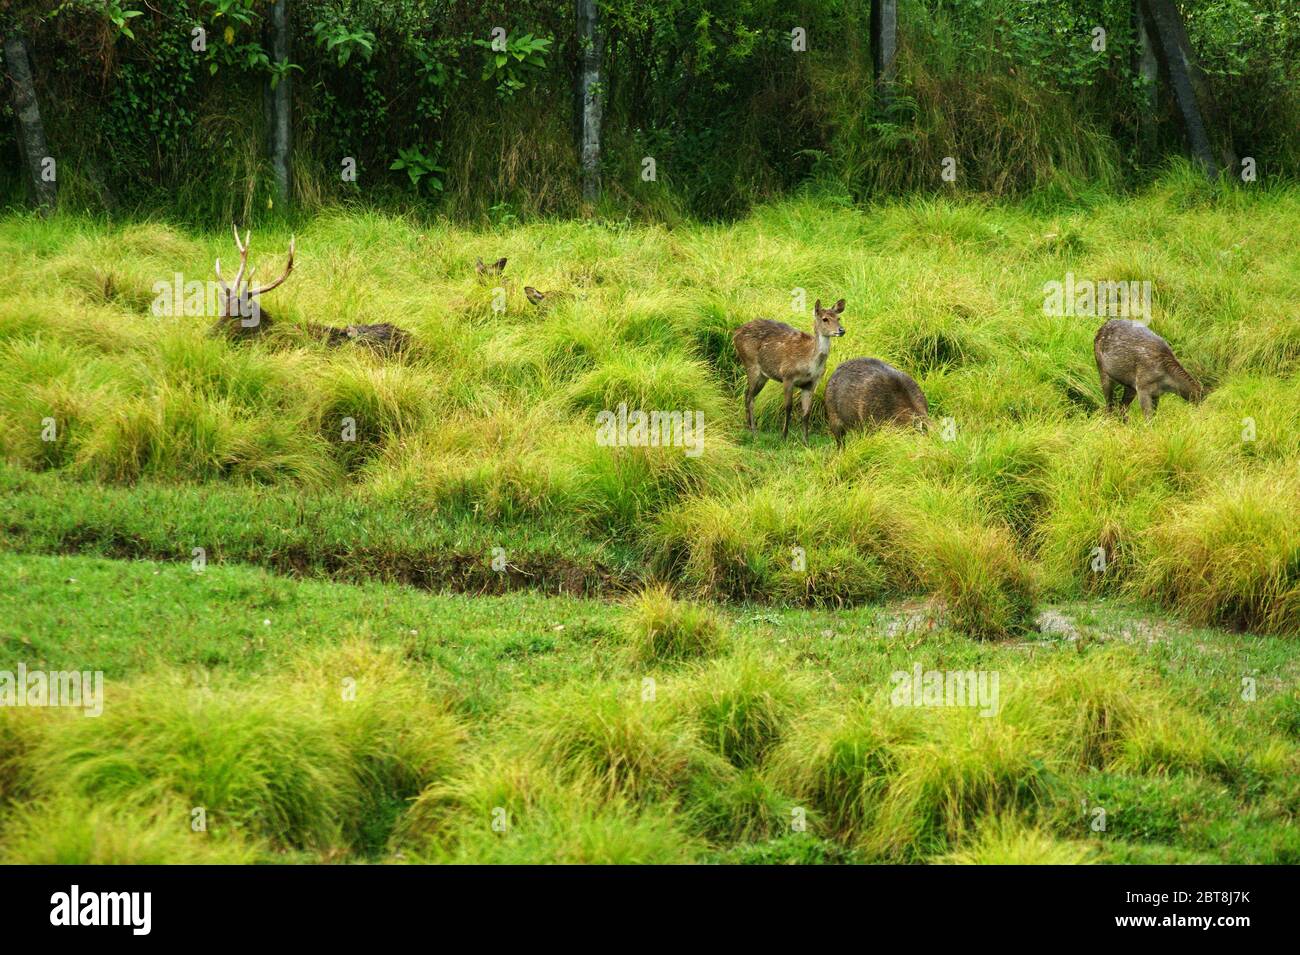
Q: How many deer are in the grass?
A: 6